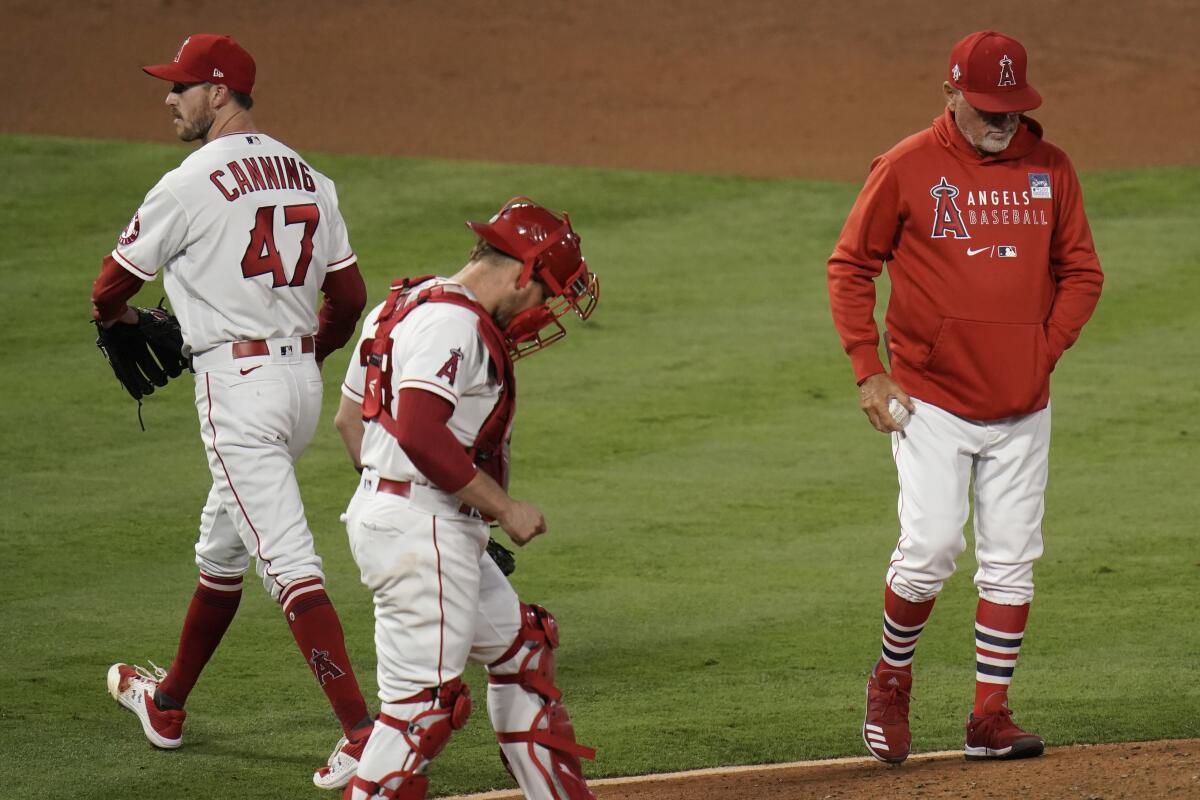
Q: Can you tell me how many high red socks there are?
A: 4